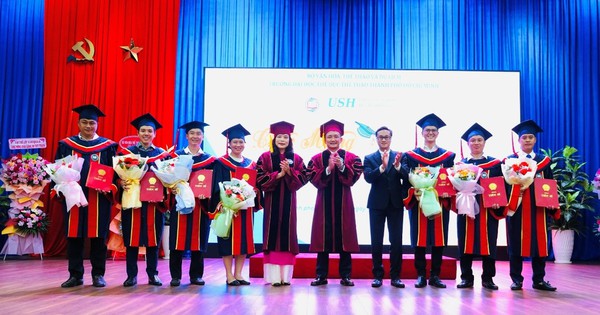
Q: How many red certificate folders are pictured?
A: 7